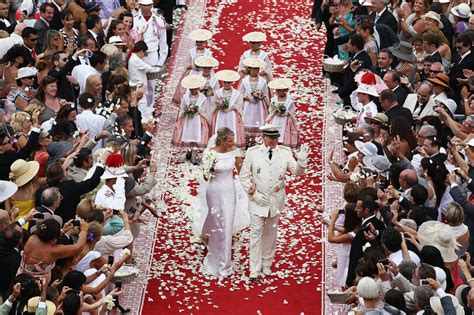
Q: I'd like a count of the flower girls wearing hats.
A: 7